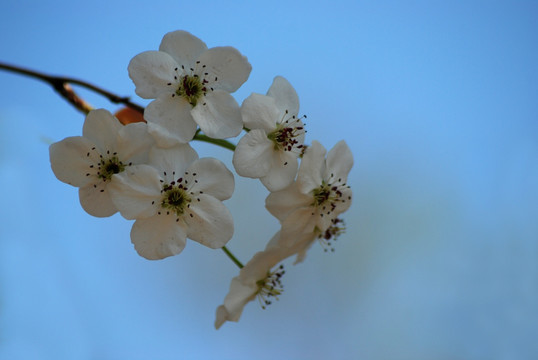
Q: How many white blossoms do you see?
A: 7